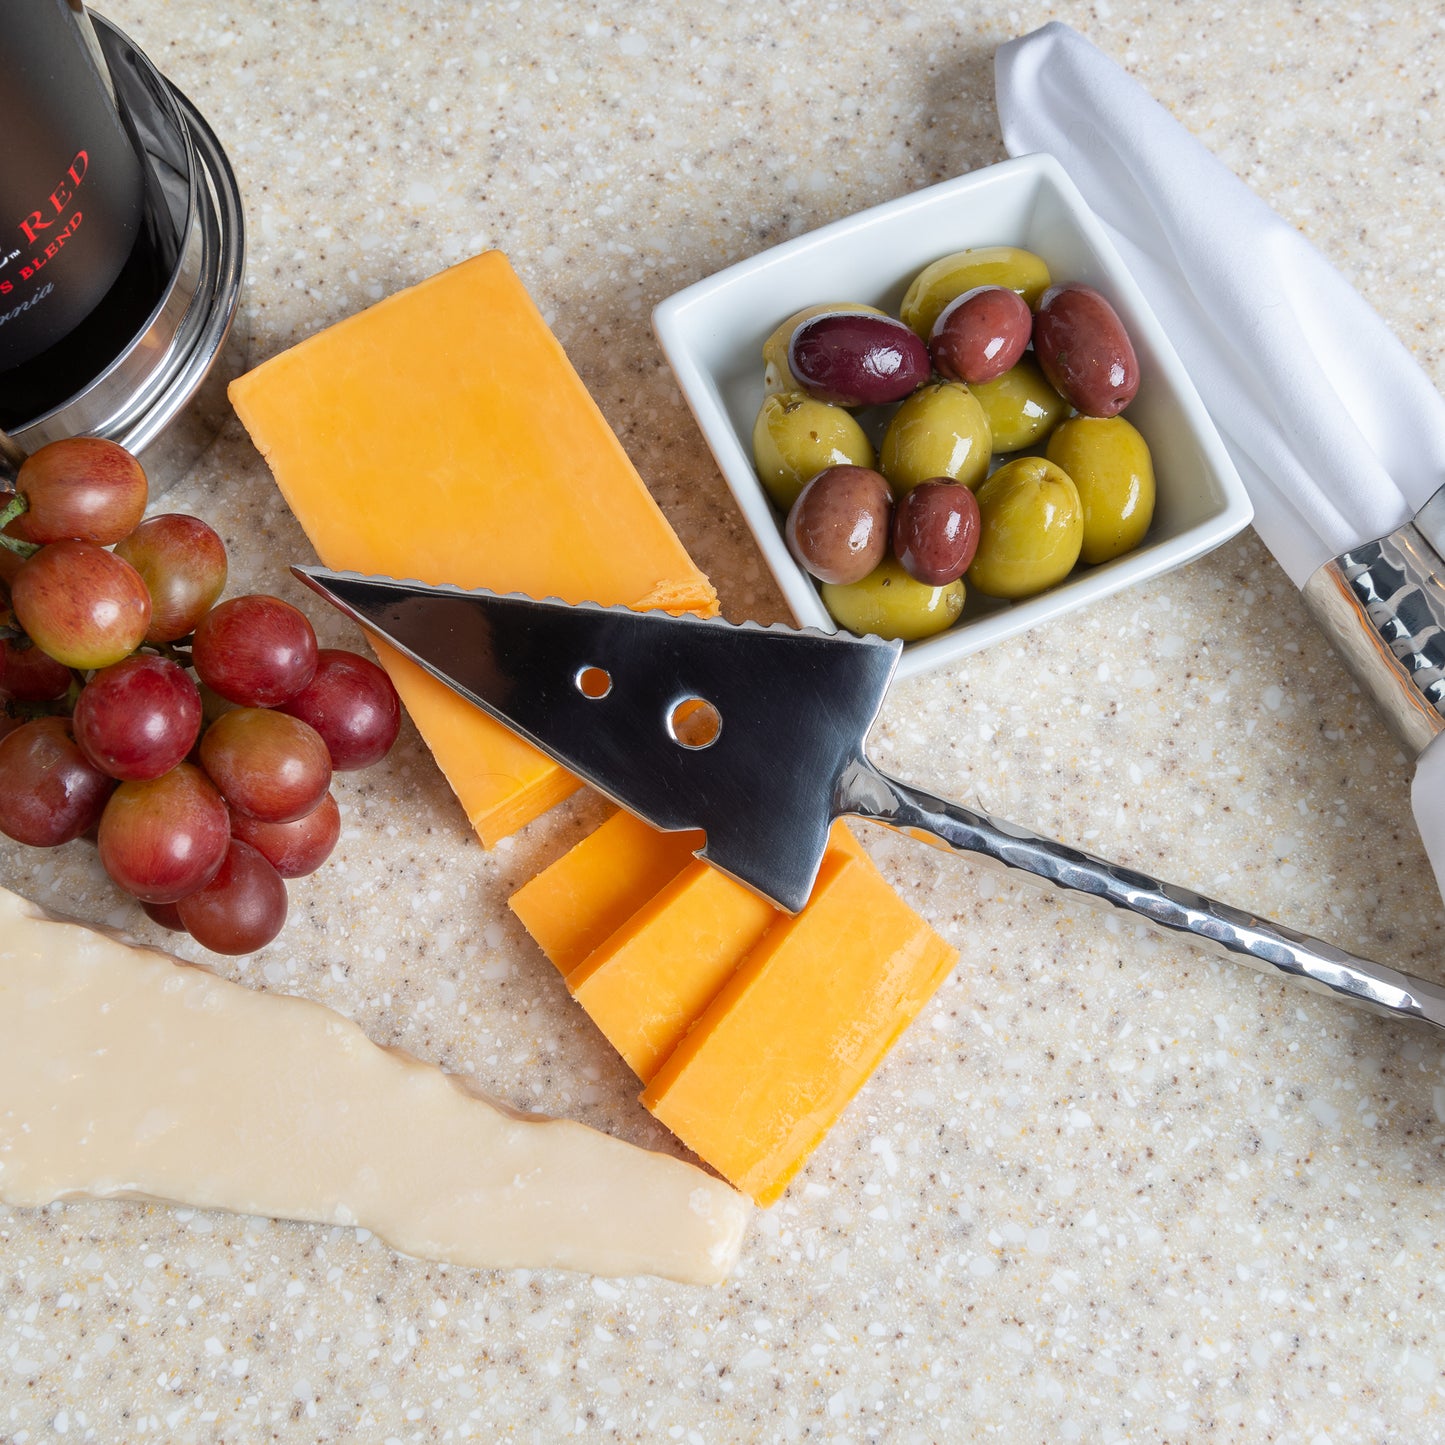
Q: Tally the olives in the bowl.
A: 13